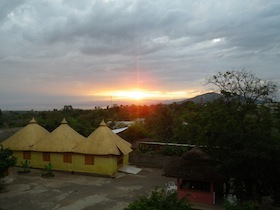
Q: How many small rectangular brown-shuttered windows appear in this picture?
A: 4